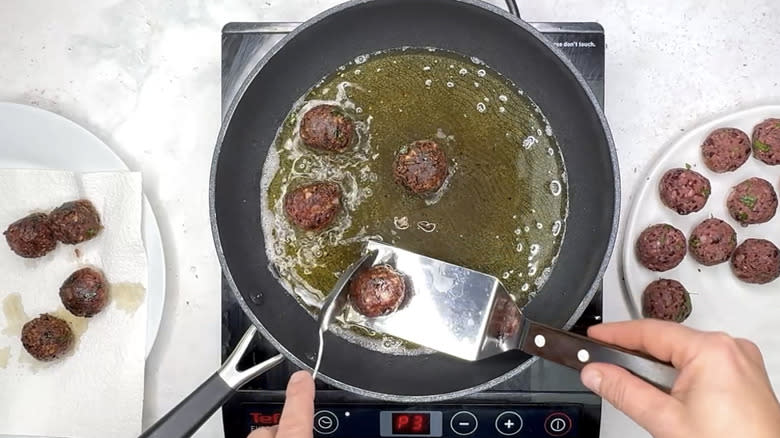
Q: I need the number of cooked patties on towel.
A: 4